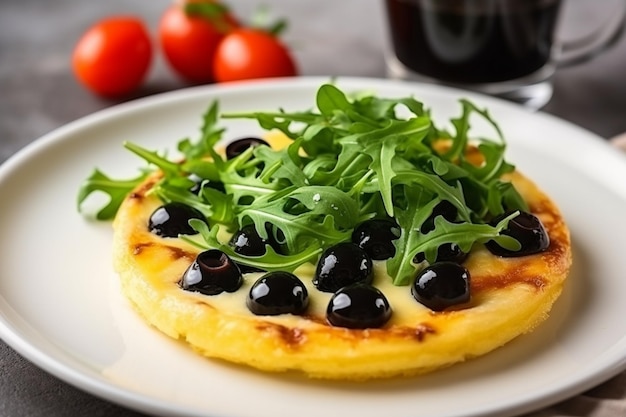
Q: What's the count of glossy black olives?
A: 13